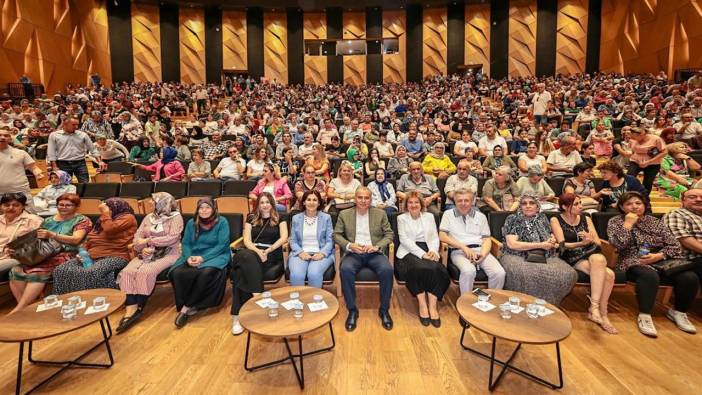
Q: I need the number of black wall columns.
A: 12